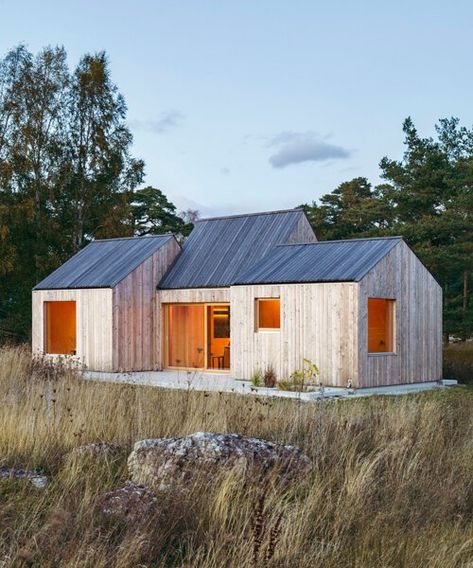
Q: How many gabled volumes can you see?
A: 3